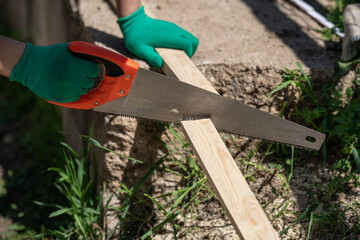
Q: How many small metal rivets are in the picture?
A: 3